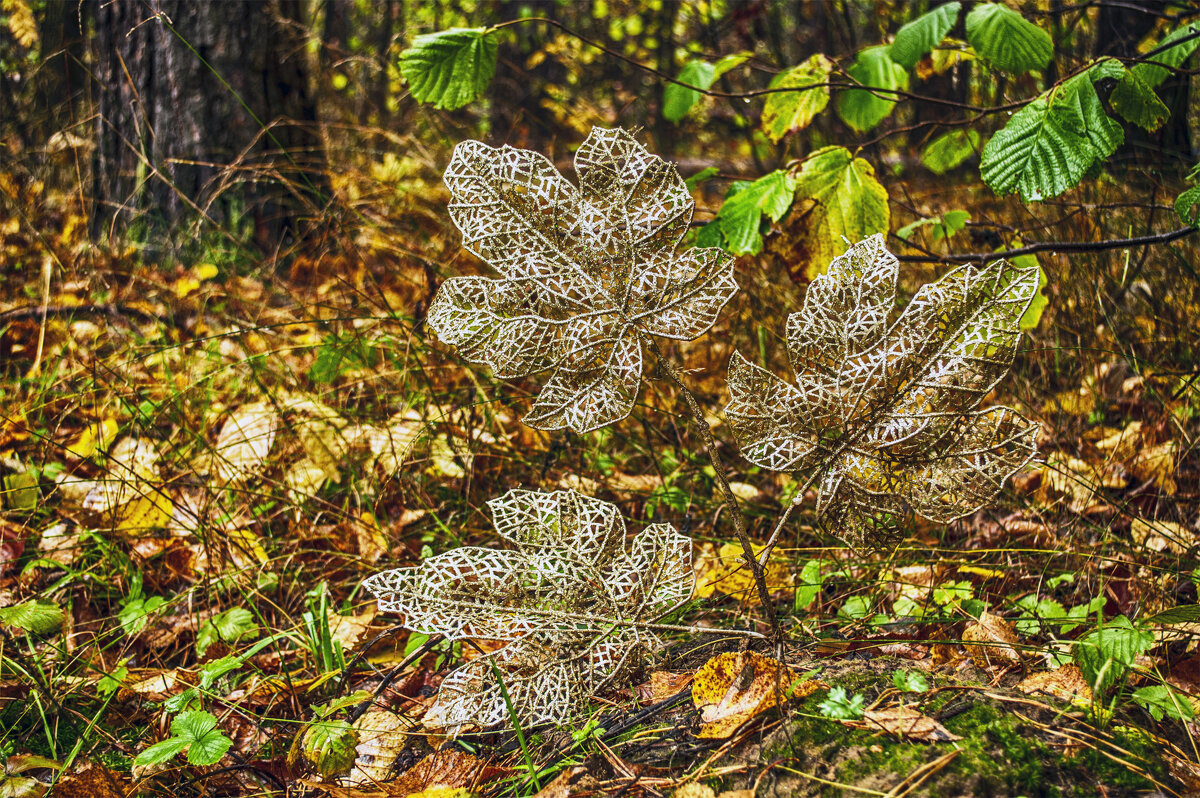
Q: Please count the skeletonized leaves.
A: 3